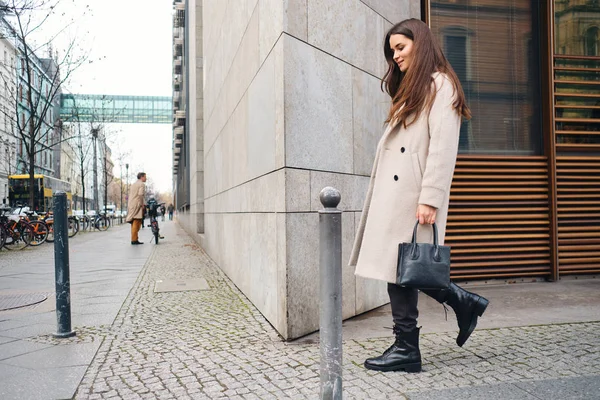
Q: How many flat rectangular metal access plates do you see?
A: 1